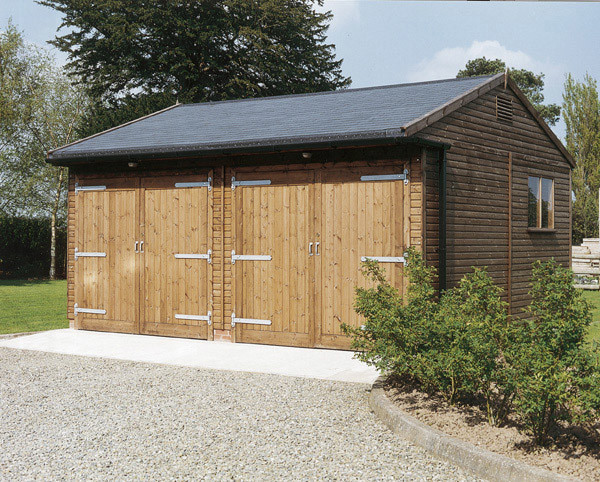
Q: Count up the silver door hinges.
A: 11